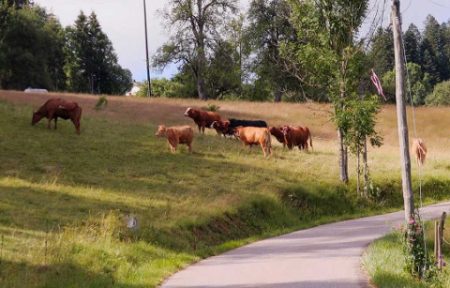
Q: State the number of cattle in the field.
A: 9